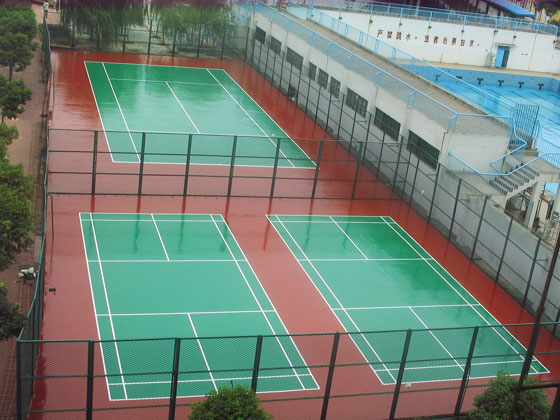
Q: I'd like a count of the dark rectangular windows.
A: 9